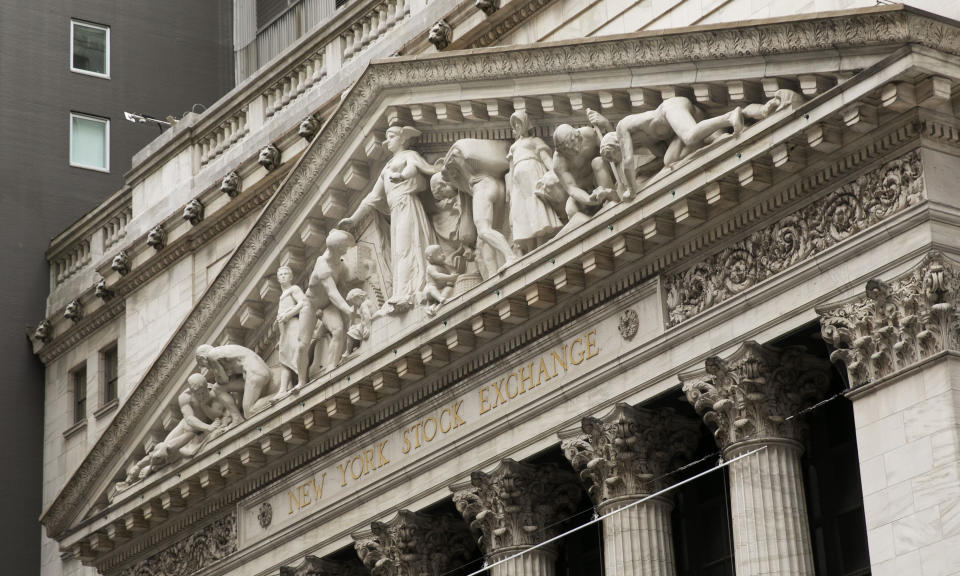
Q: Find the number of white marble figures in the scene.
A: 11